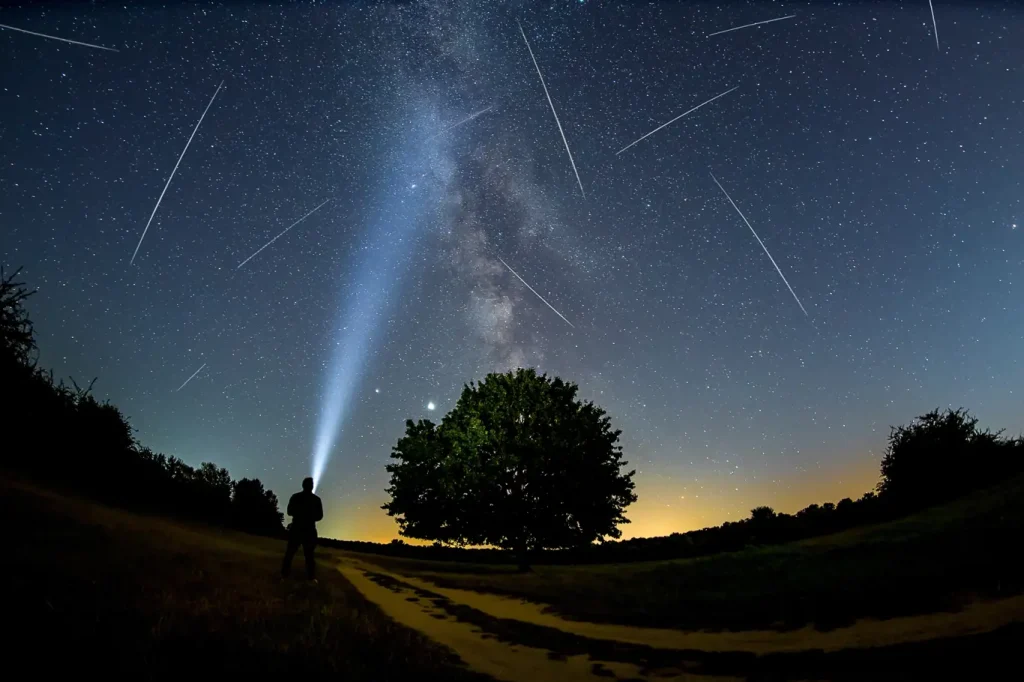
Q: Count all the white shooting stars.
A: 11